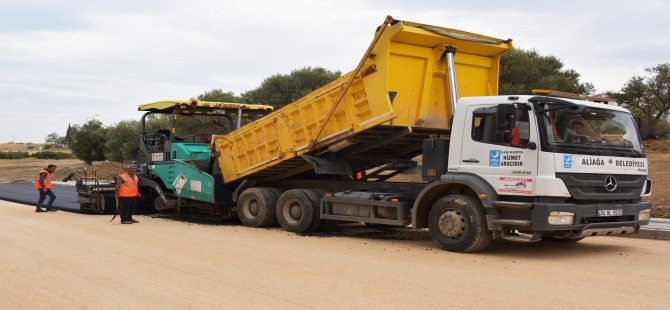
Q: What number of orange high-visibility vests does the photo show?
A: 2